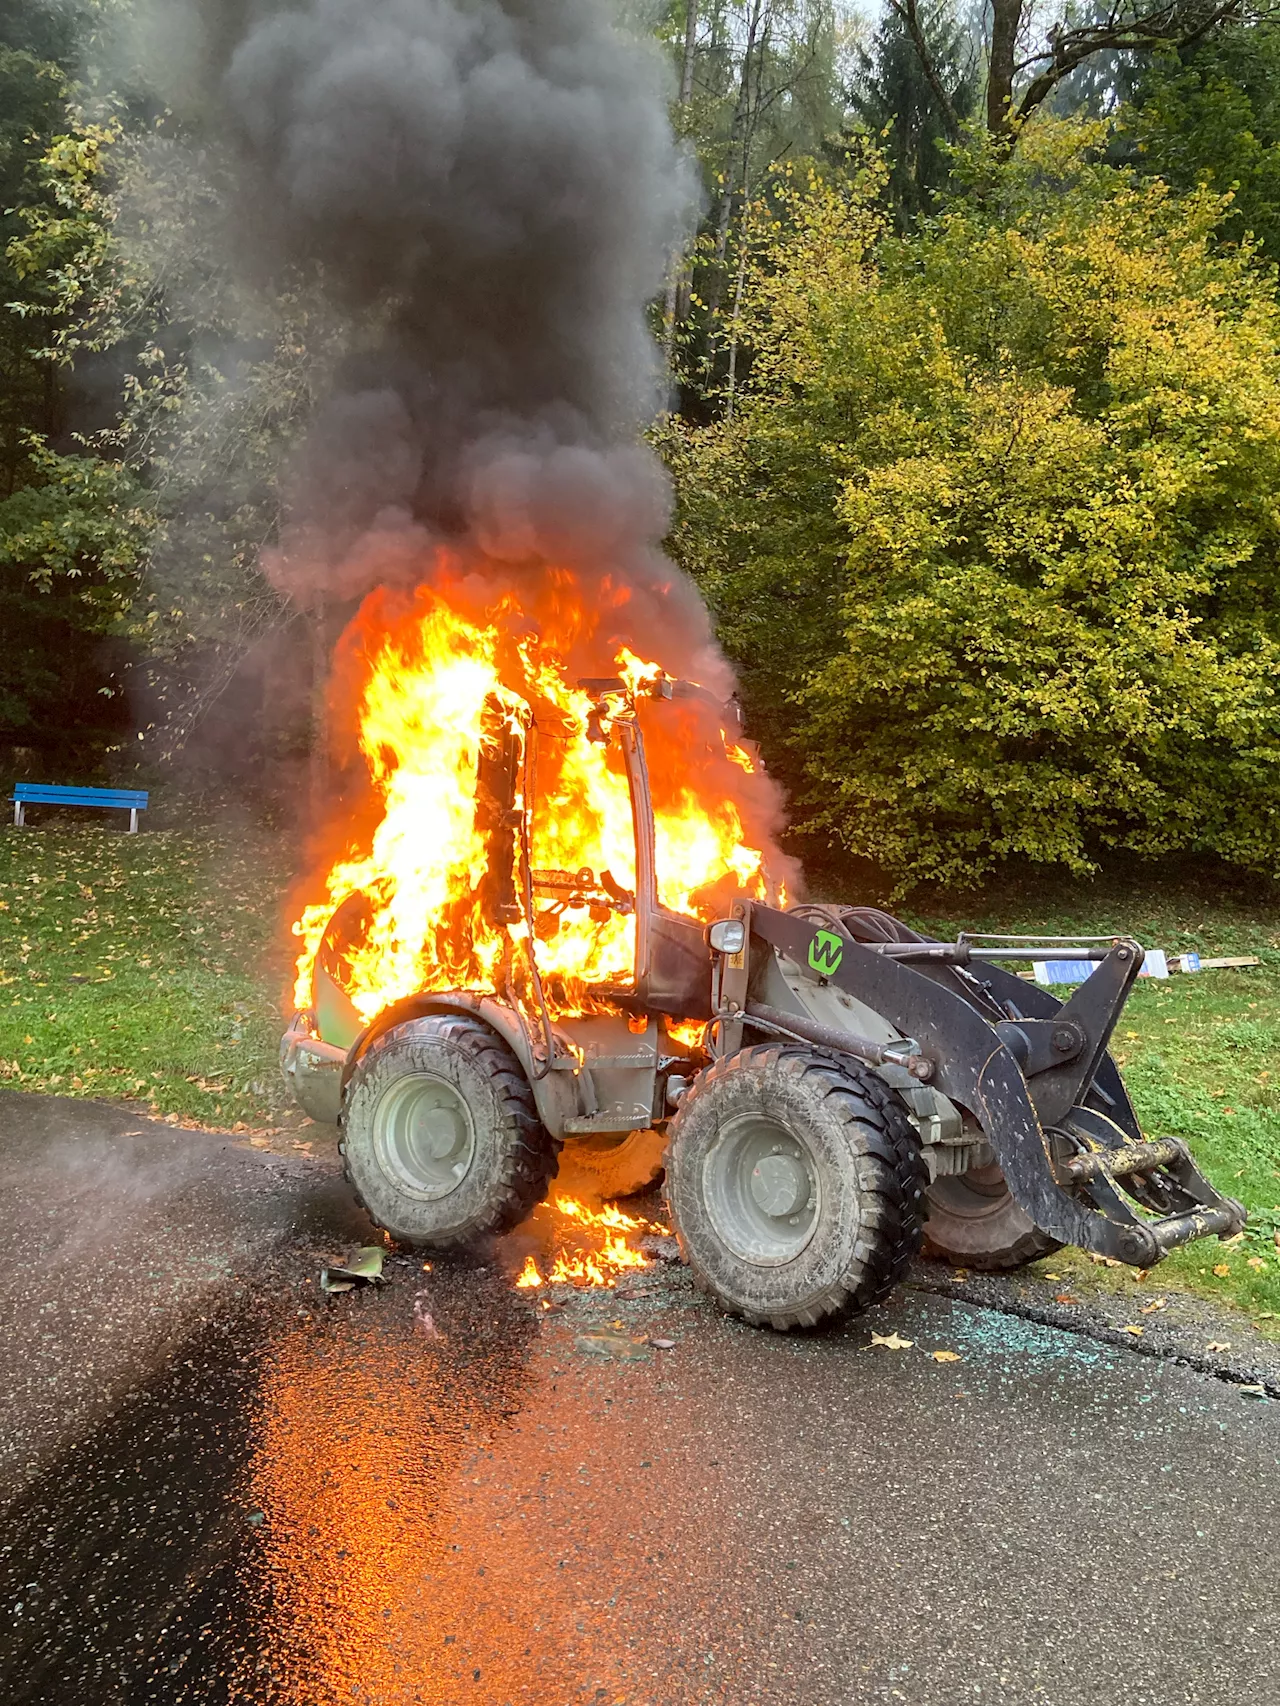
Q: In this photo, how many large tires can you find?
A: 4